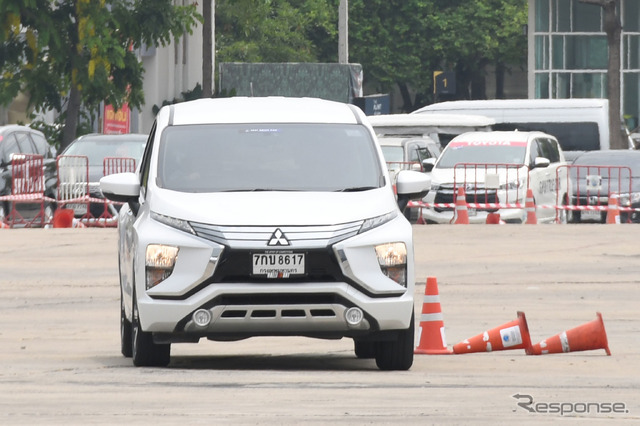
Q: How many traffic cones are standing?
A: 4